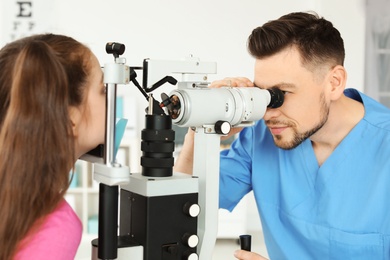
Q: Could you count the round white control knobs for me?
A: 4